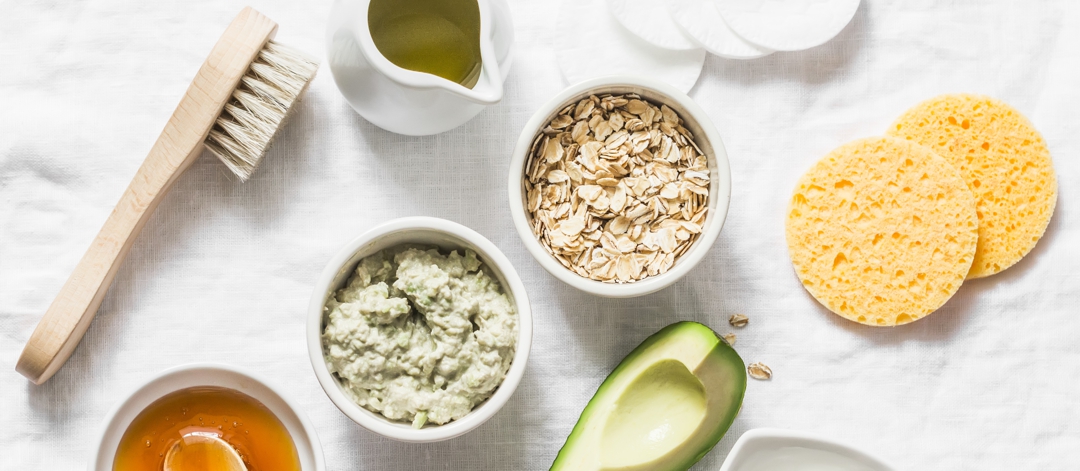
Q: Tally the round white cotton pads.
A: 4